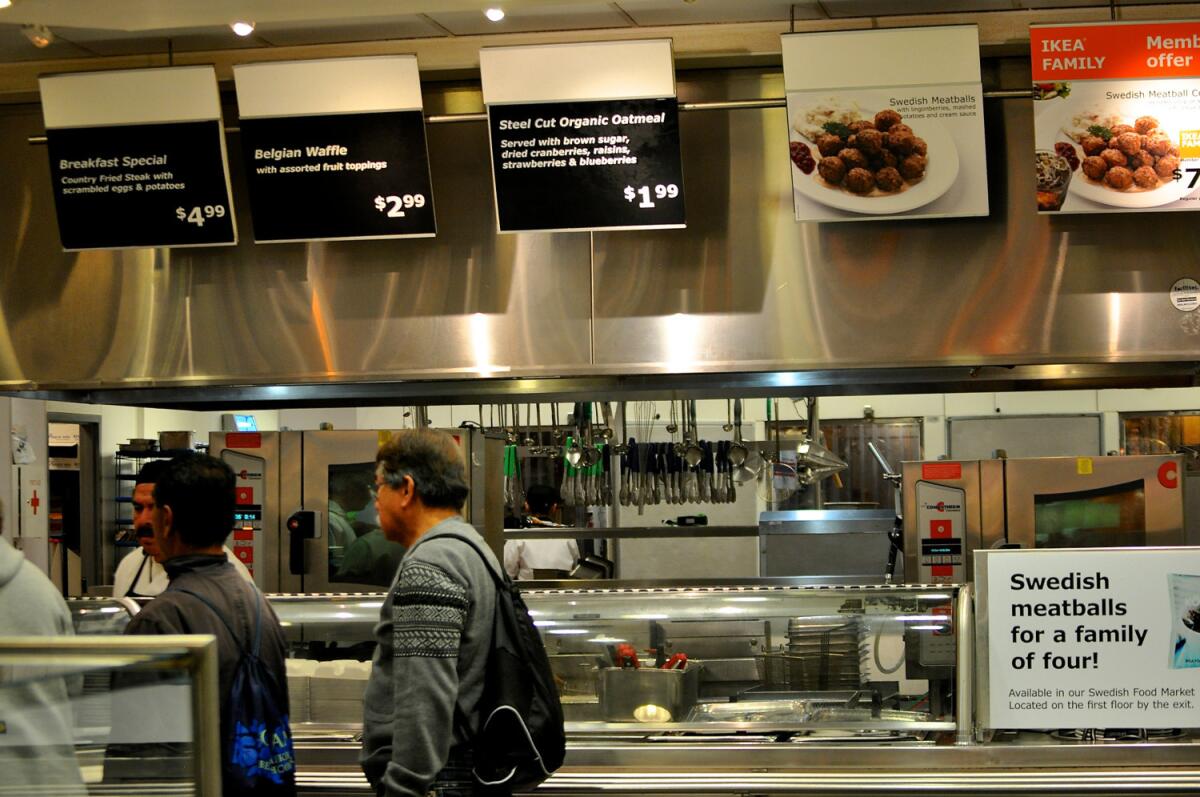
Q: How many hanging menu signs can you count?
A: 5